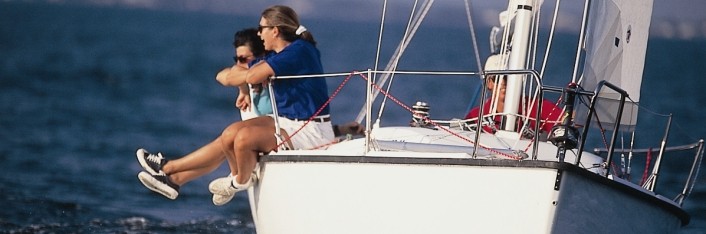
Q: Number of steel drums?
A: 0